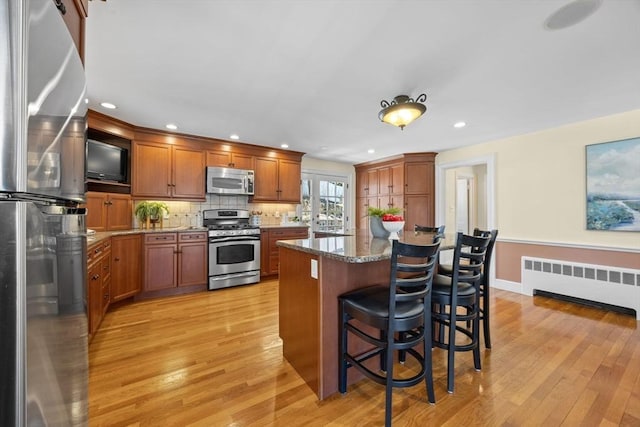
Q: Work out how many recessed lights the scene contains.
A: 6